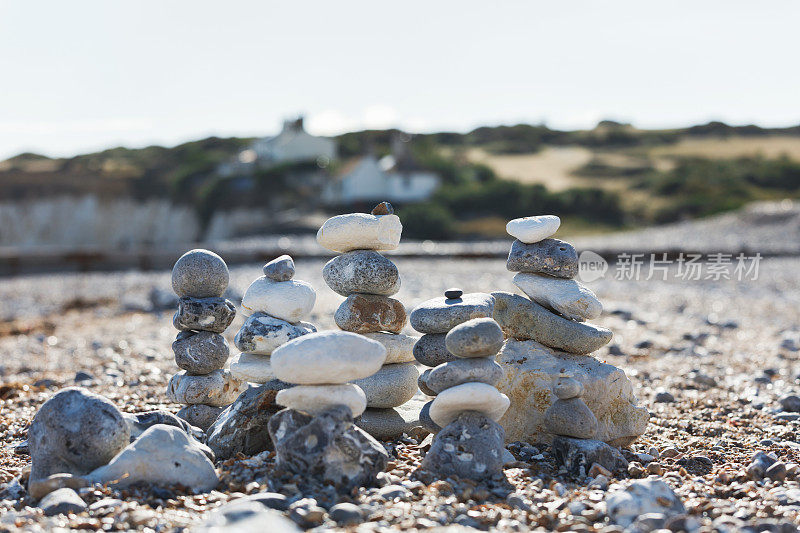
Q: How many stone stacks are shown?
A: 8